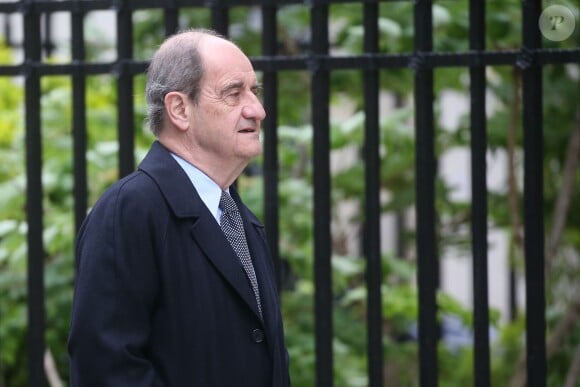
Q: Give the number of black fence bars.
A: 11